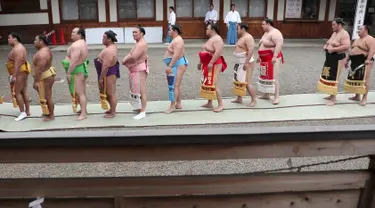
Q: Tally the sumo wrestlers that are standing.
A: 11